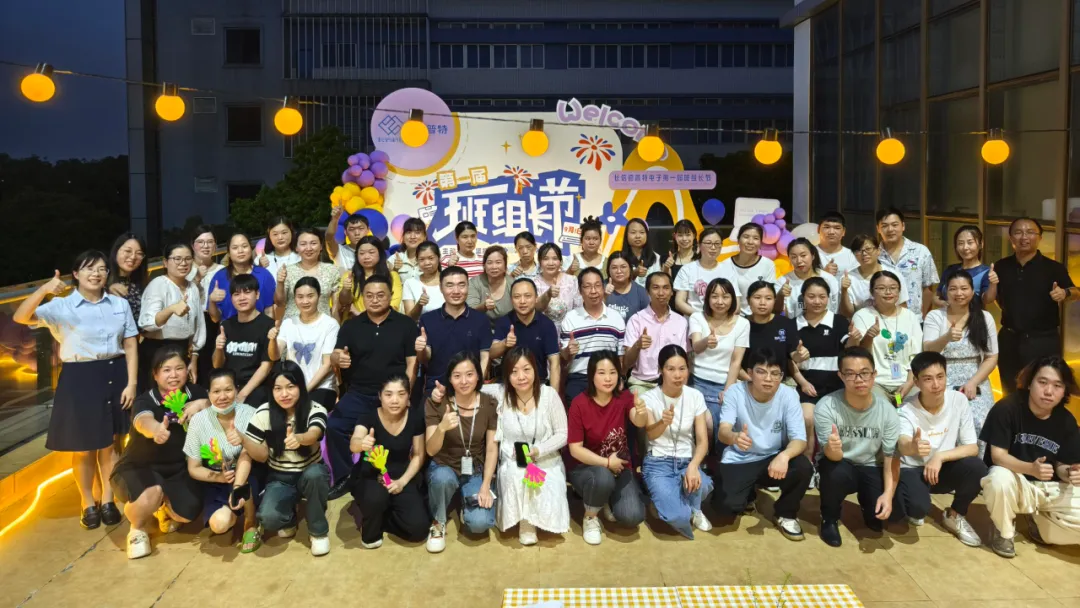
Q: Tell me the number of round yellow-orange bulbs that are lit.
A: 9